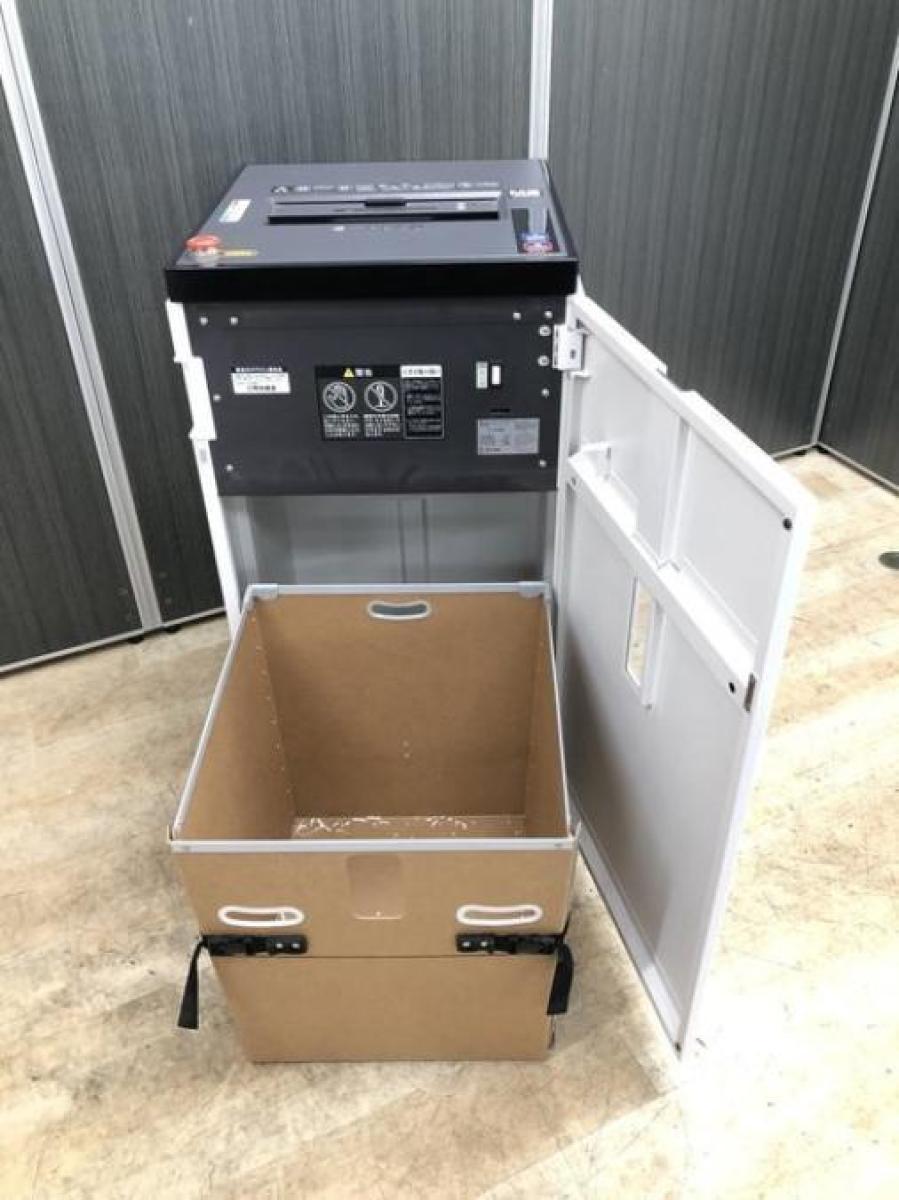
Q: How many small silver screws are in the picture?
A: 10